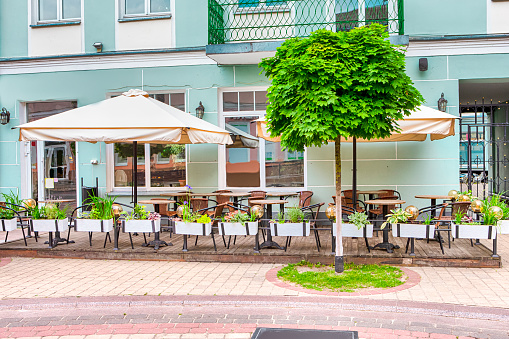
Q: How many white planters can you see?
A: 11